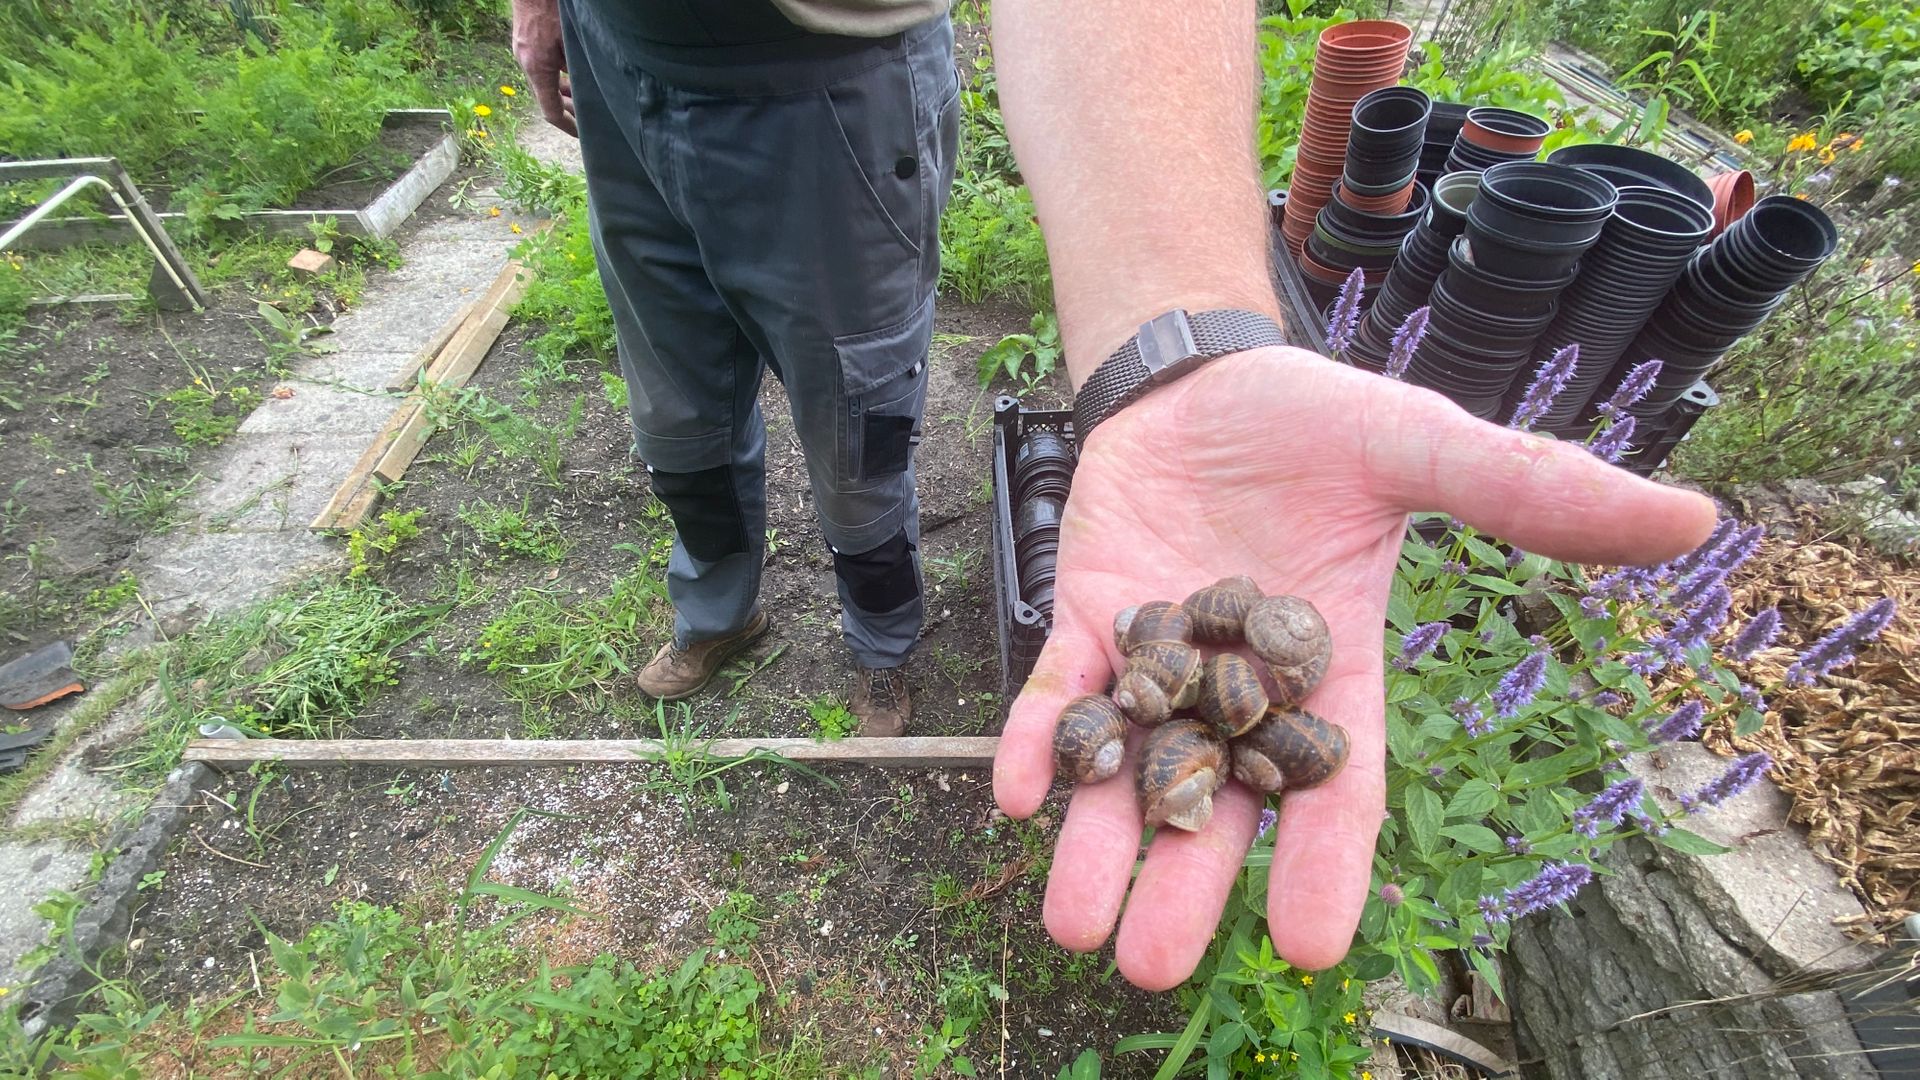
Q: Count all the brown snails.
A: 8